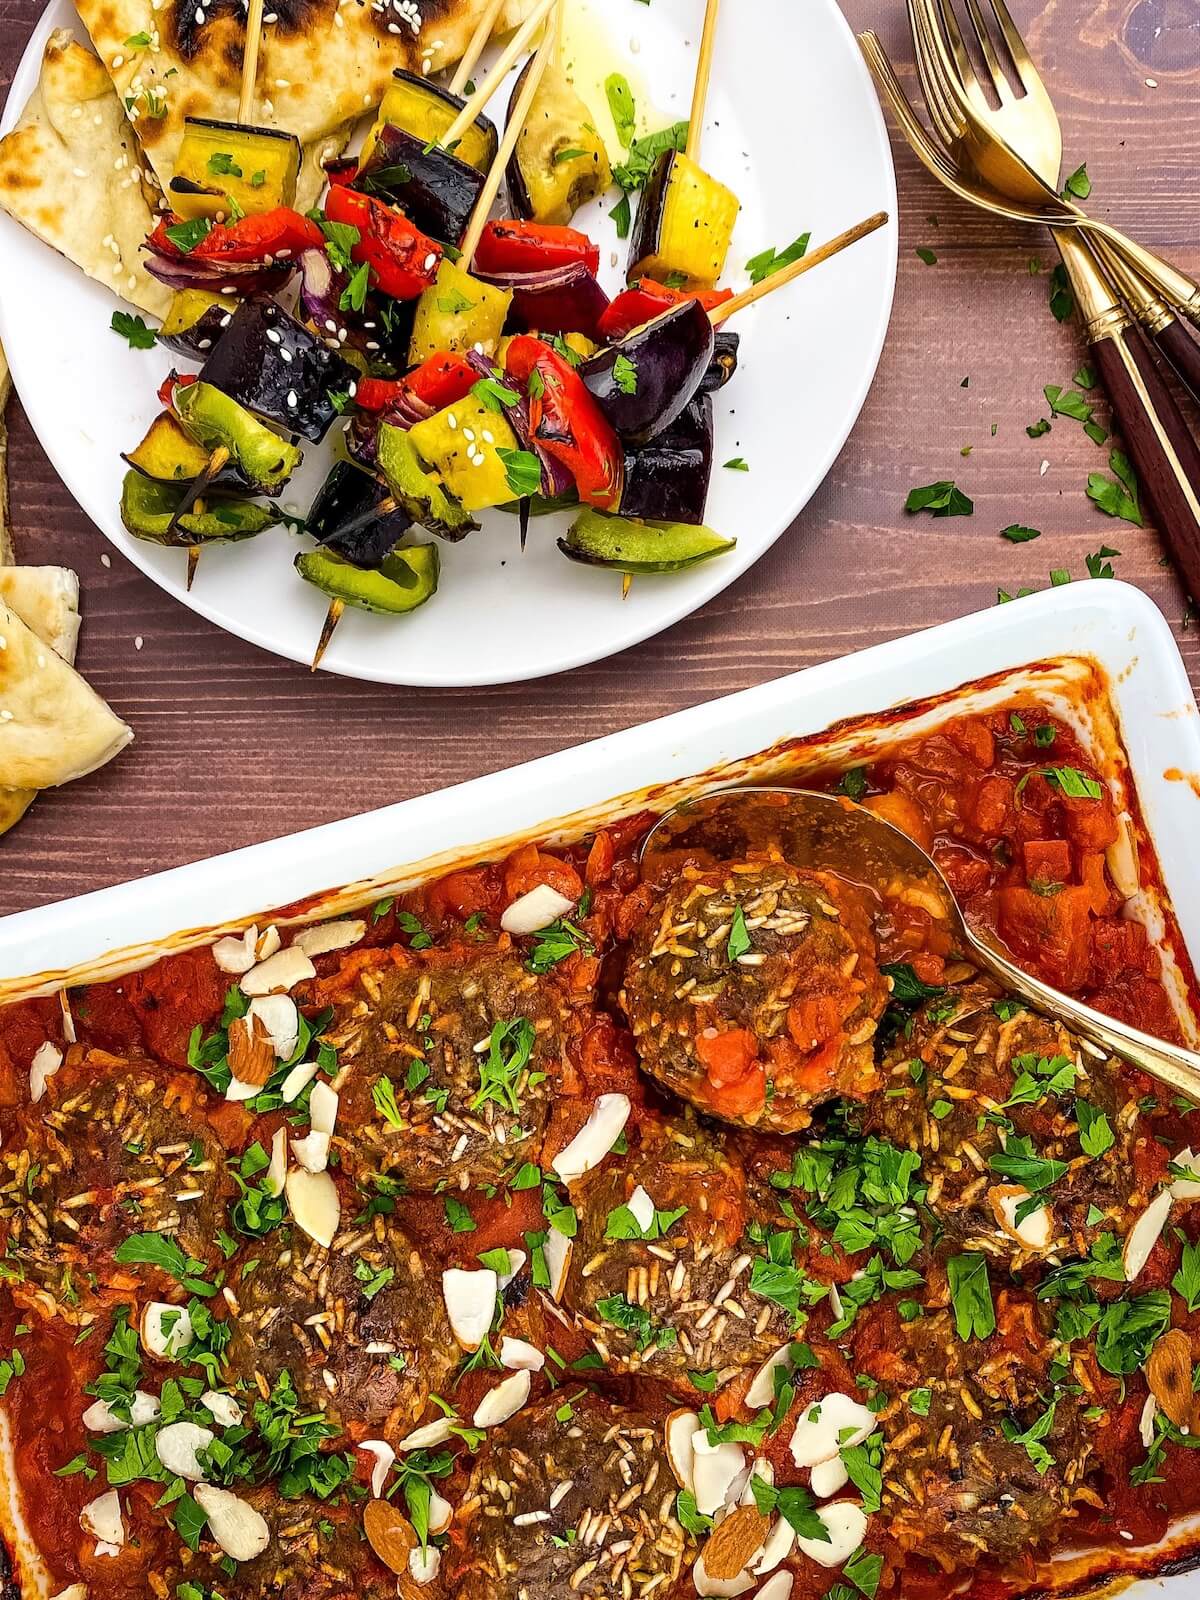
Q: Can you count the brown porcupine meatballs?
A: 9